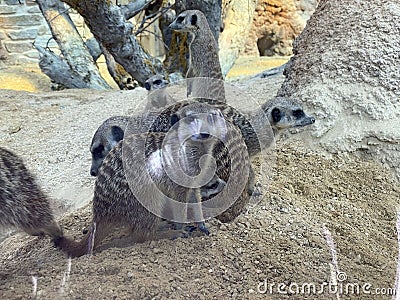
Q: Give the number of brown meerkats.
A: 7